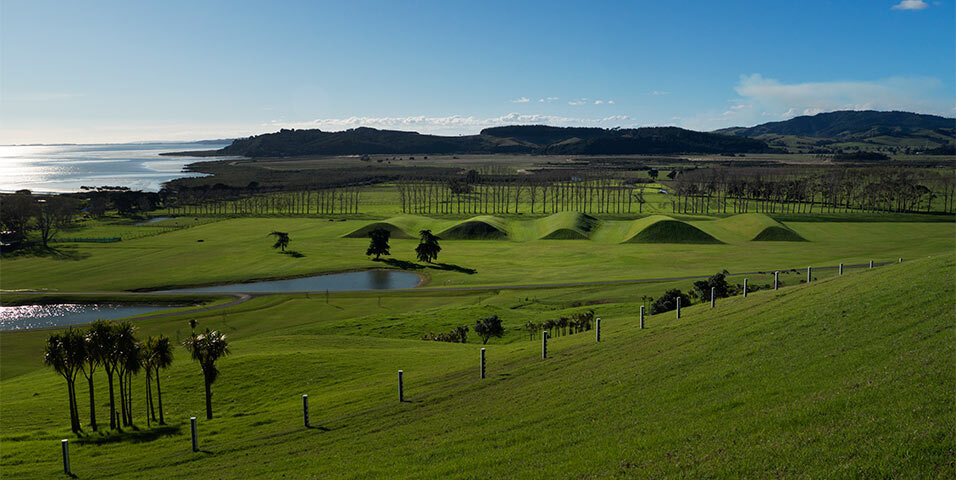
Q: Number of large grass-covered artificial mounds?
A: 5